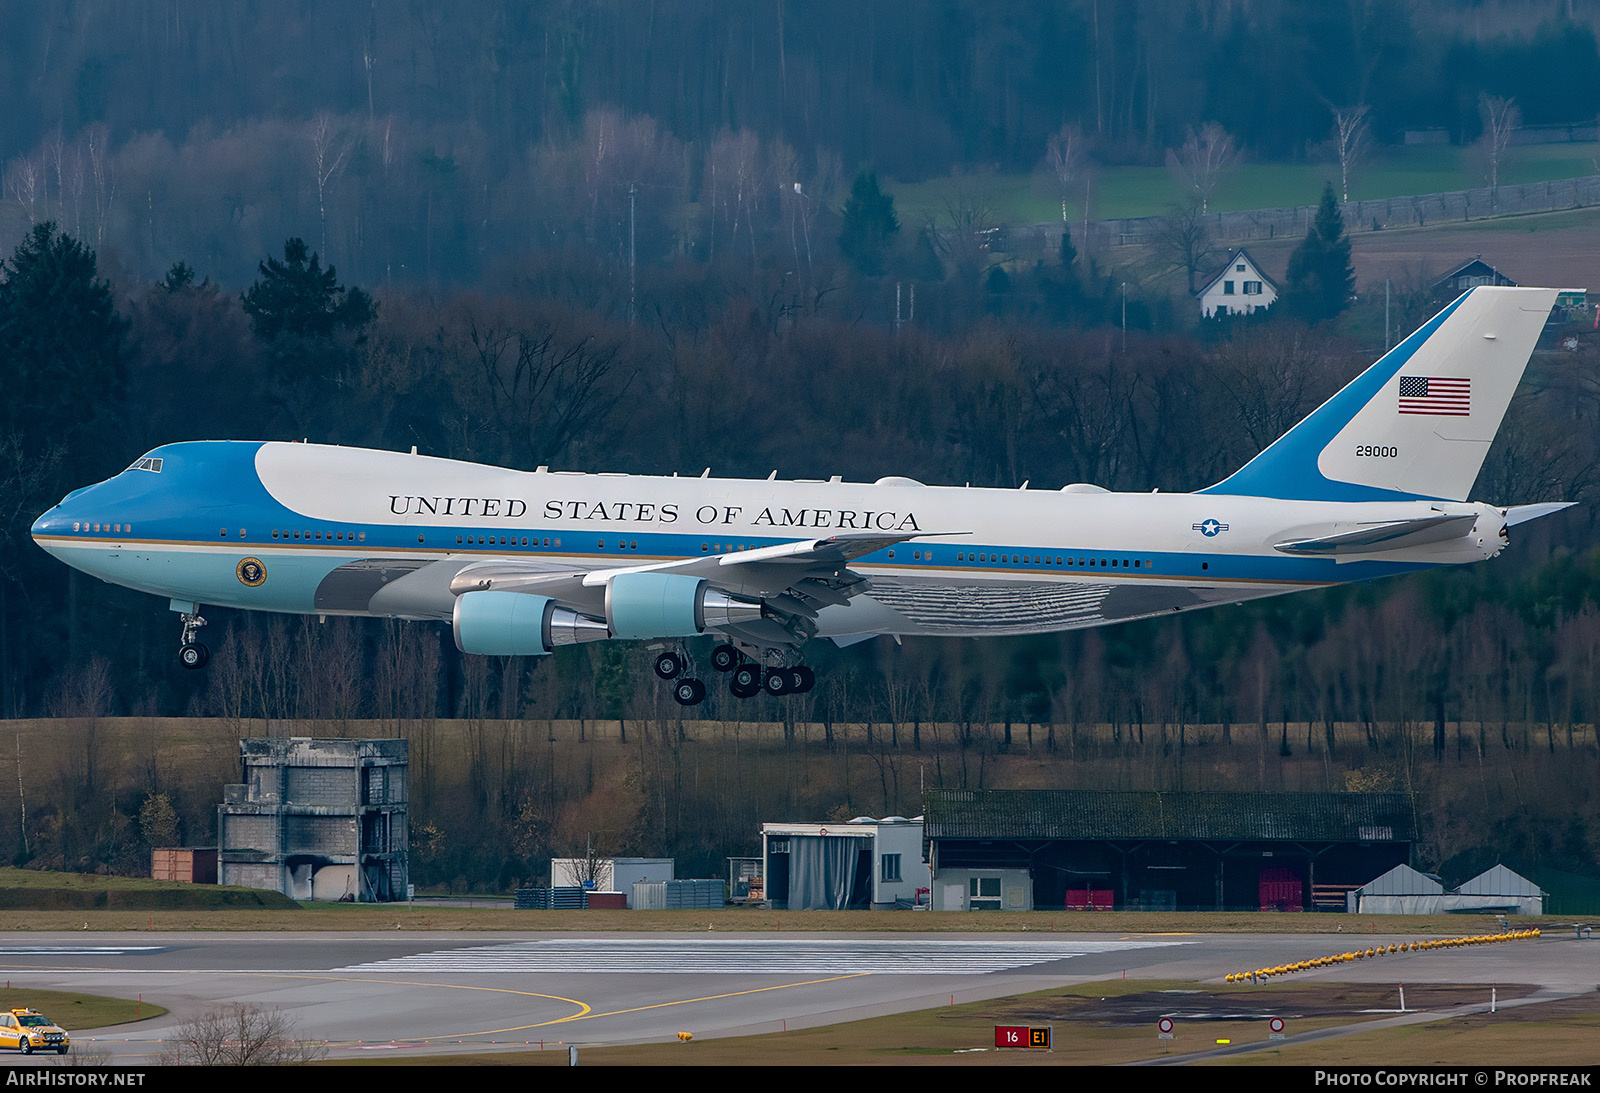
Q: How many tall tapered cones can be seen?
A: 2